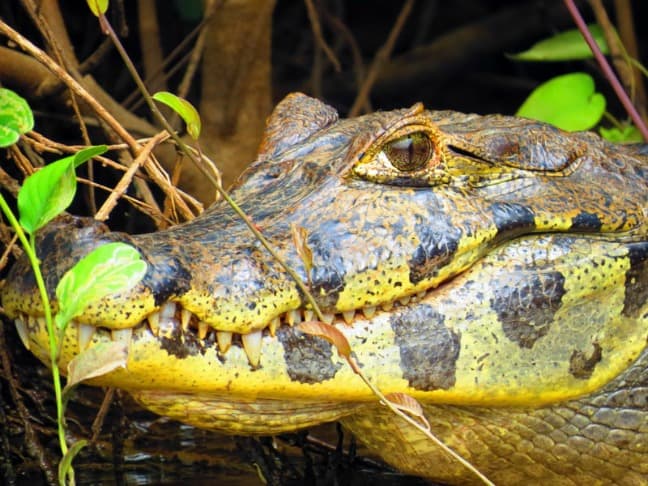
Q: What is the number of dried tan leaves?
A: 4